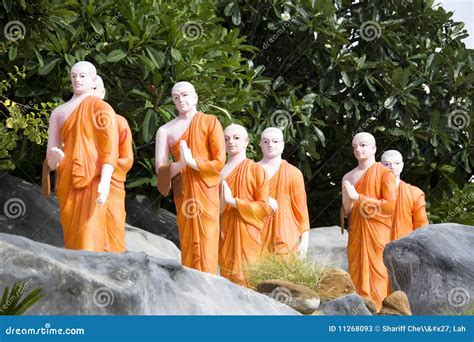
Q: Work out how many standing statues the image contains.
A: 7